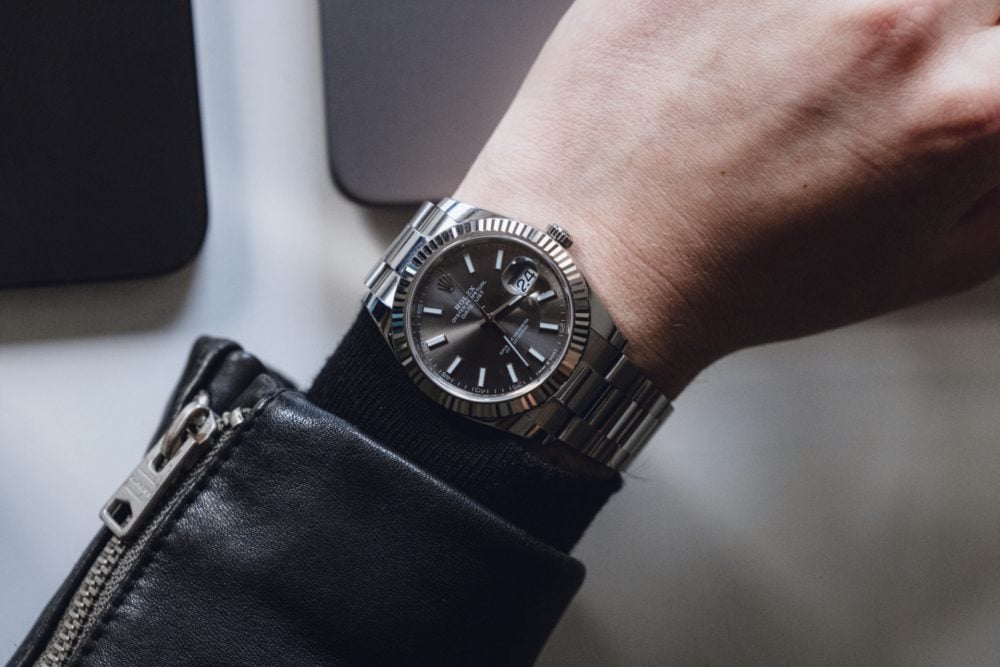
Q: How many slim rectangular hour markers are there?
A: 10